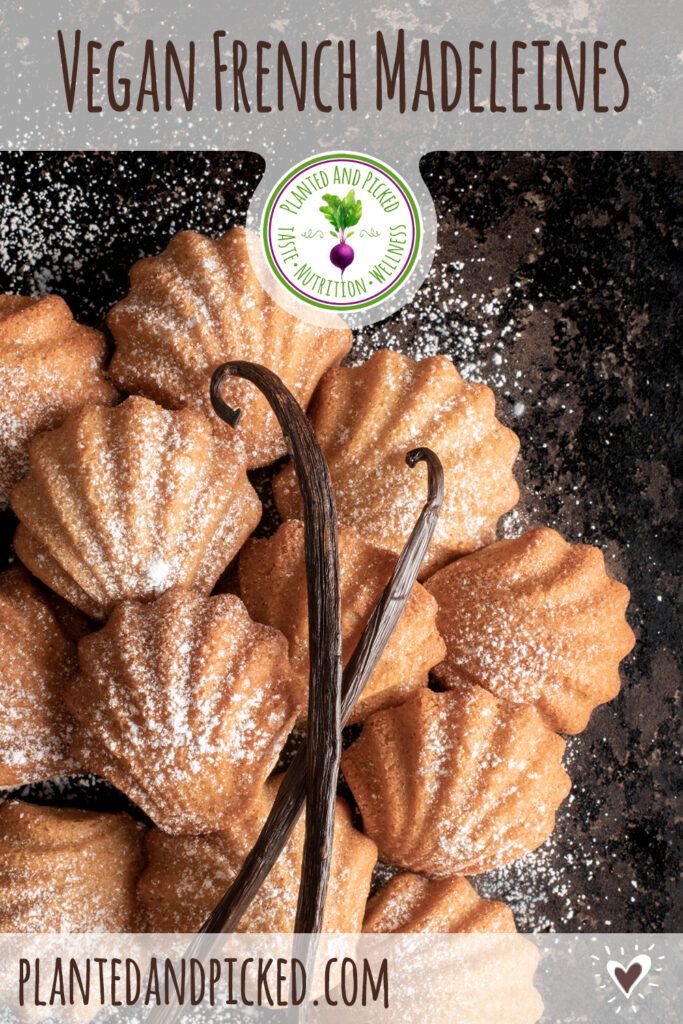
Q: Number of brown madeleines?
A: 12